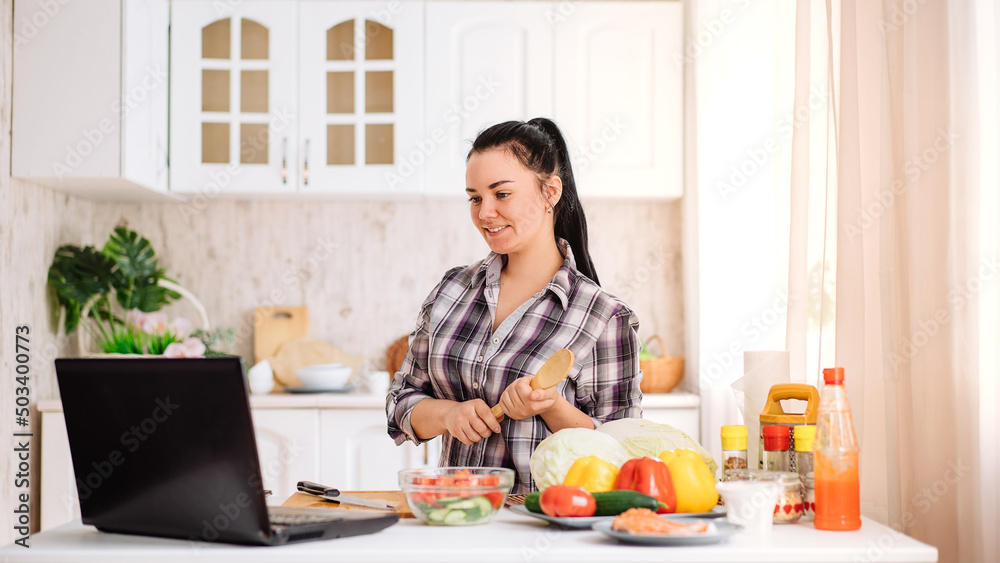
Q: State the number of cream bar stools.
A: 0